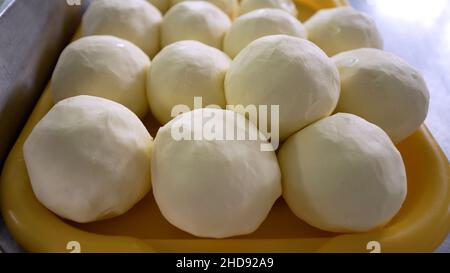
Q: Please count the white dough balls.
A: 14